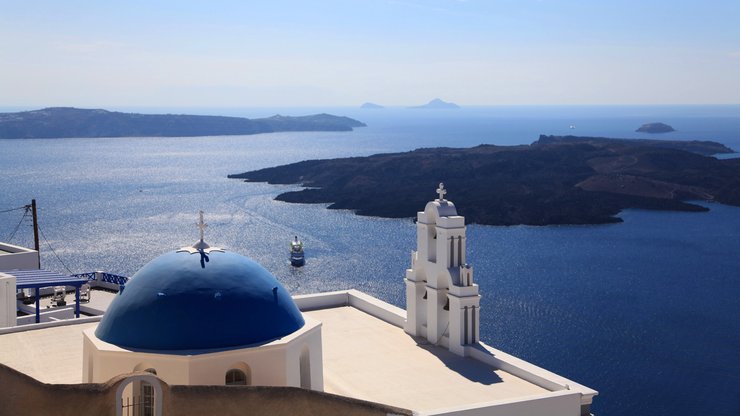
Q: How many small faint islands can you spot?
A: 2